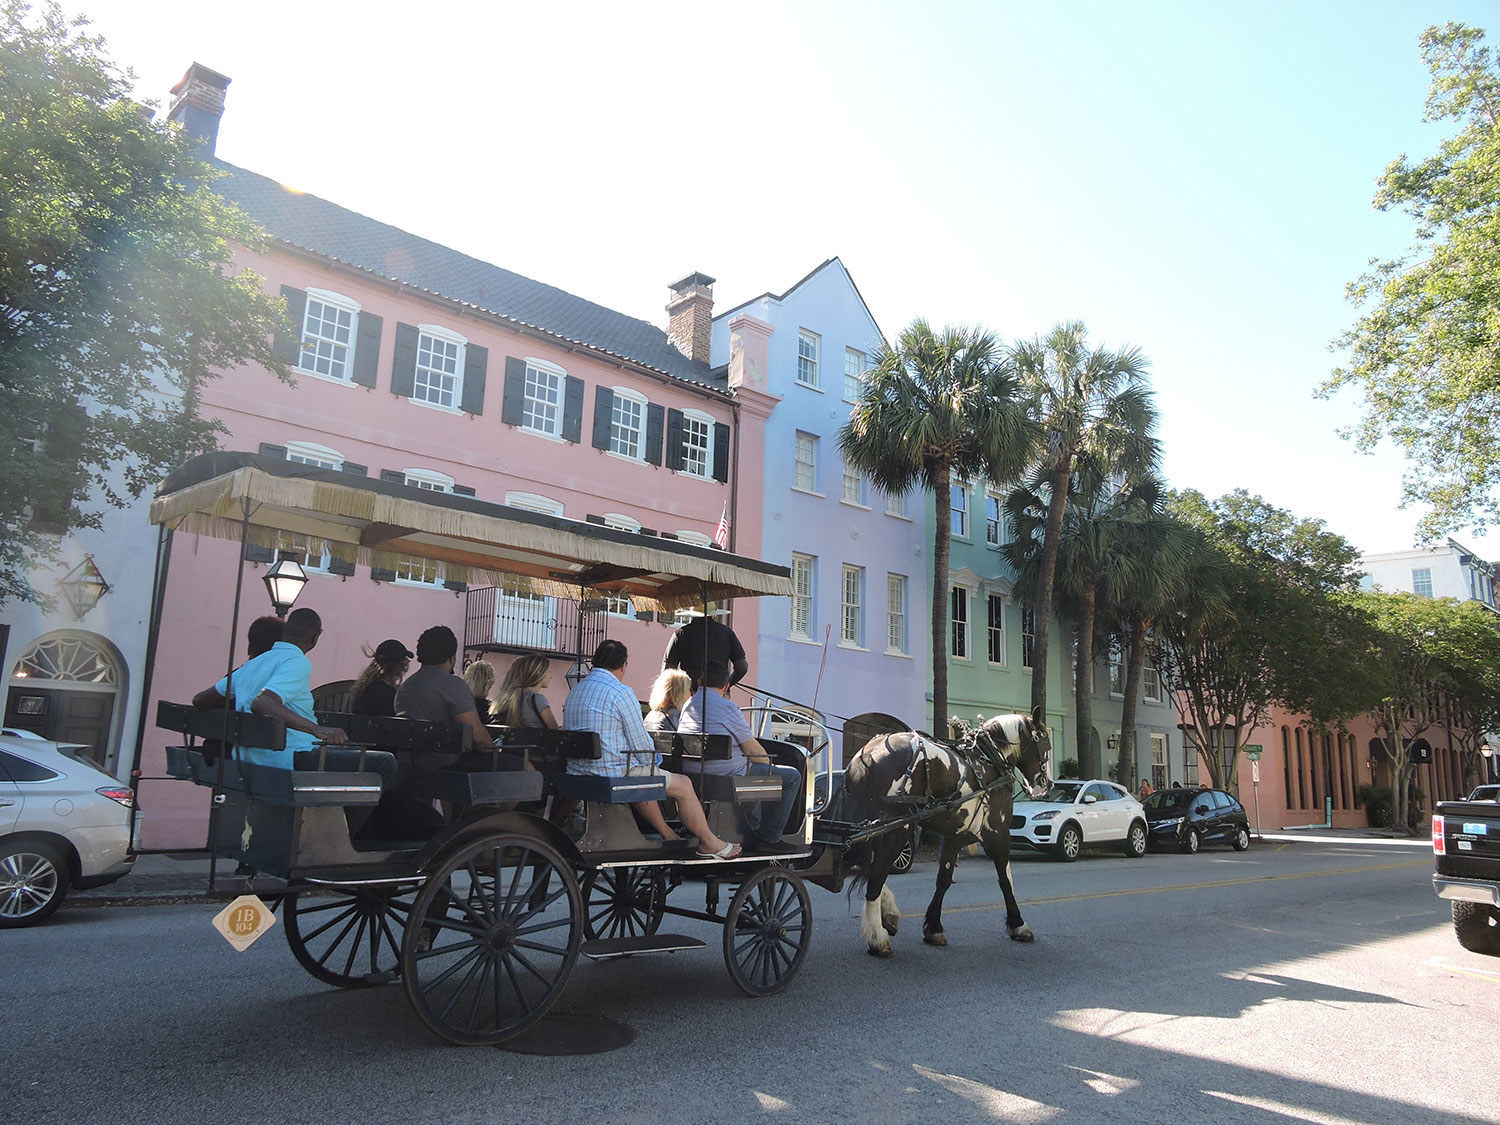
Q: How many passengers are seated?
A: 9